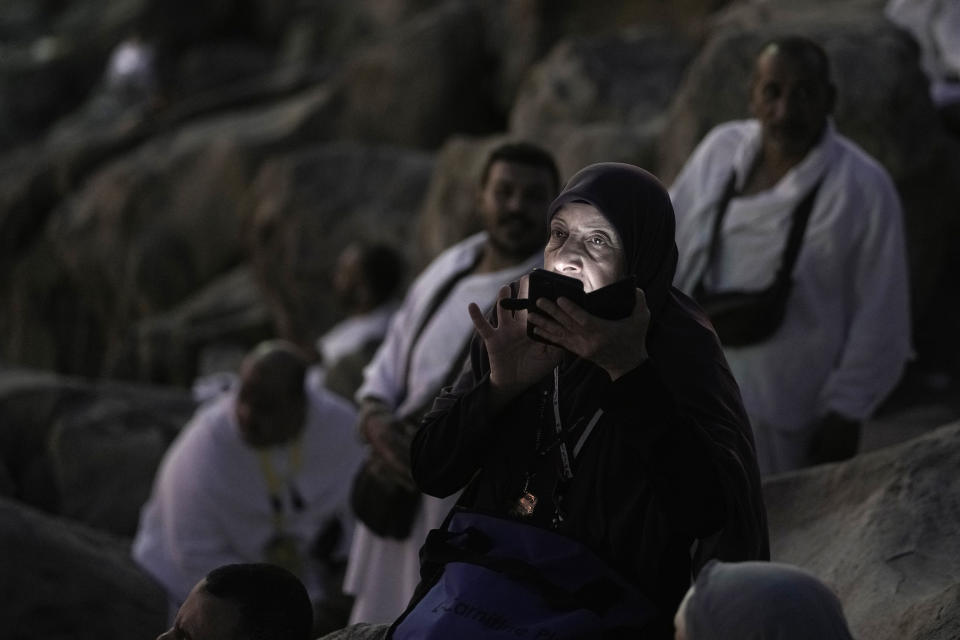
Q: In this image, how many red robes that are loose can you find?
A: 0